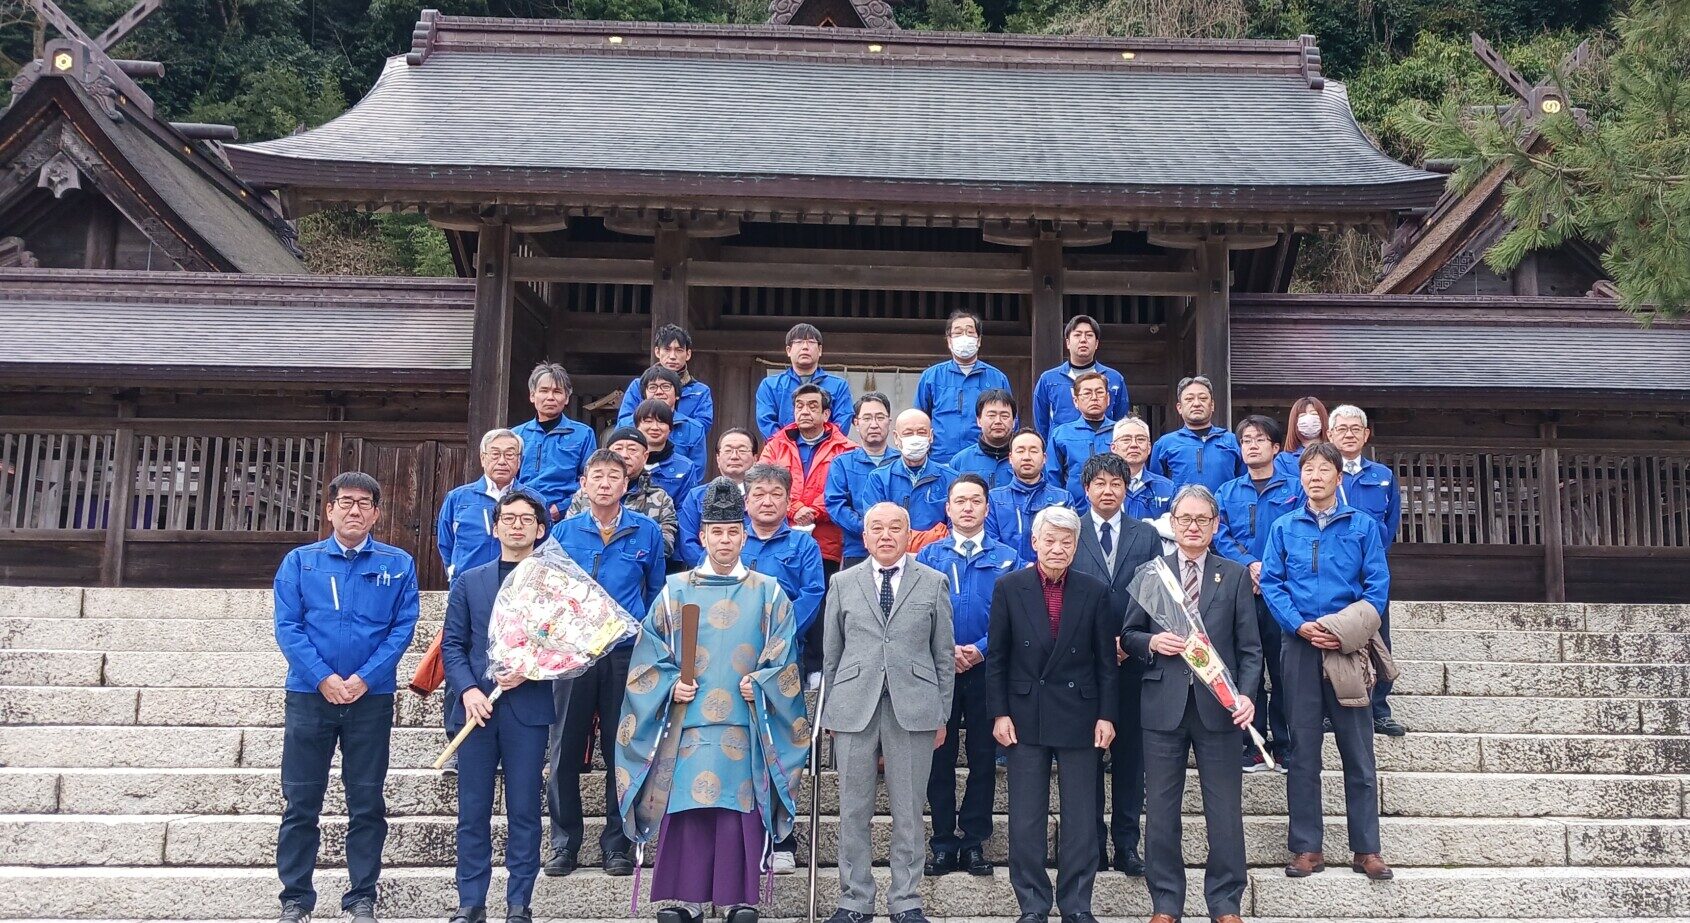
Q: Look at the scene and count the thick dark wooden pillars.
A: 4